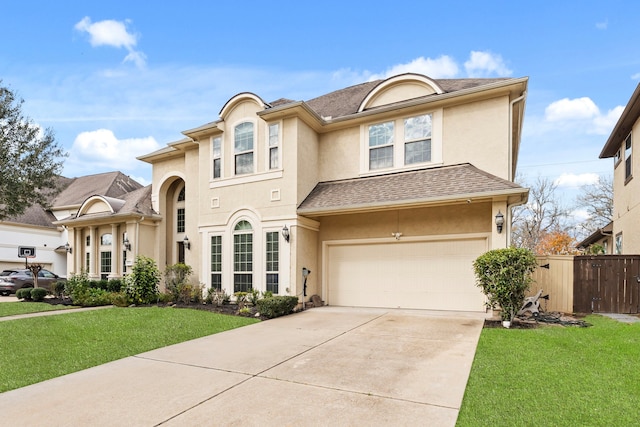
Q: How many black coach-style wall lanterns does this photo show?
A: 5